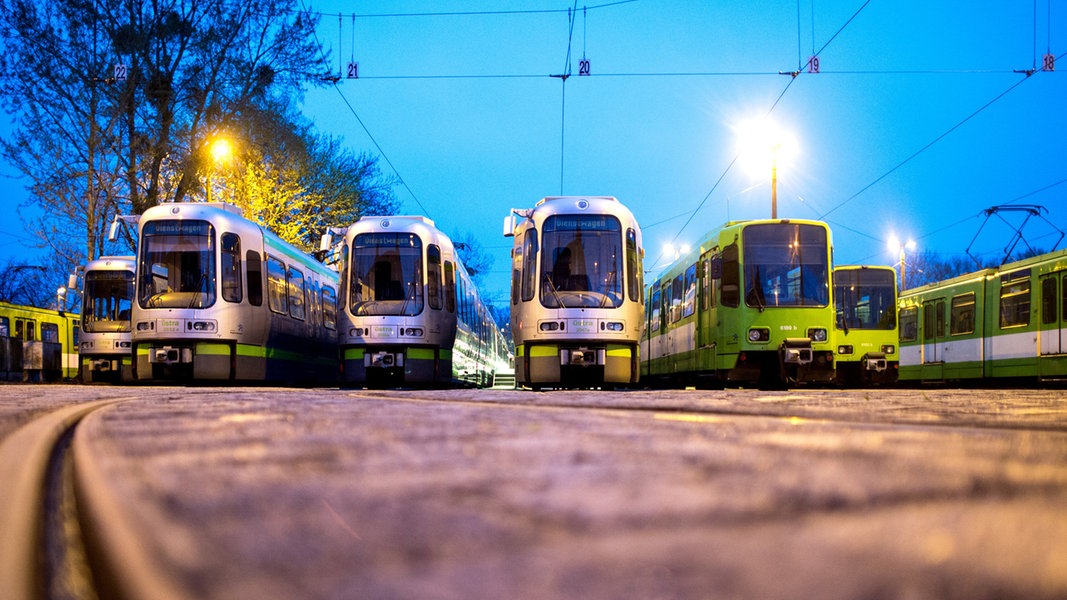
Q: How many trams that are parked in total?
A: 8